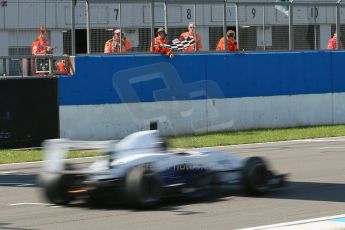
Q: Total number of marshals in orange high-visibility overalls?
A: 6